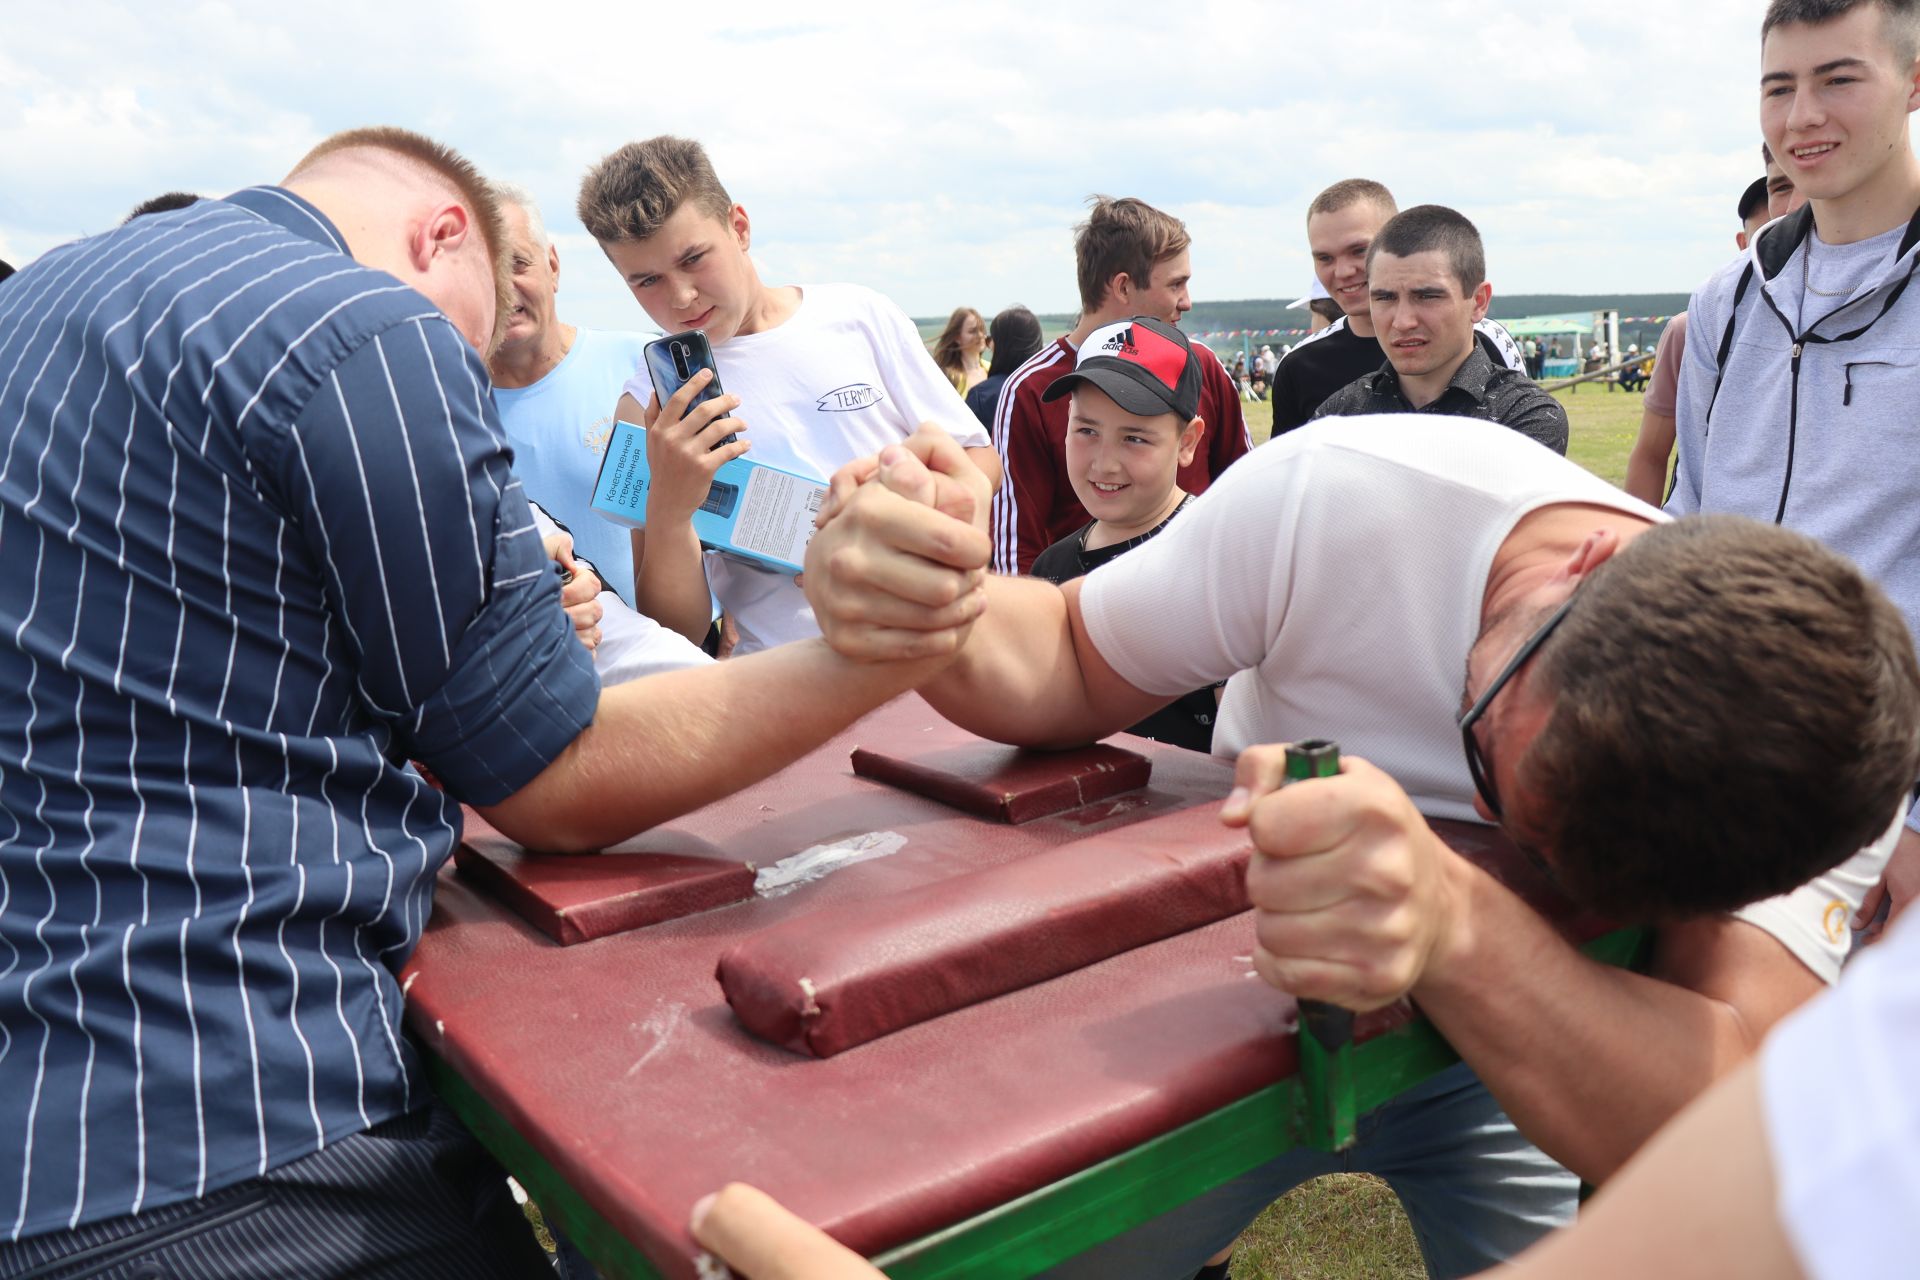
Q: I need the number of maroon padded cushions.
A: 3